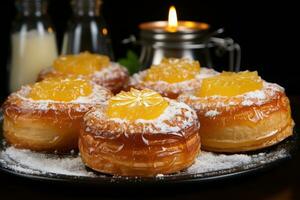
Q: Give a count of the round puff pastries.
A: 5